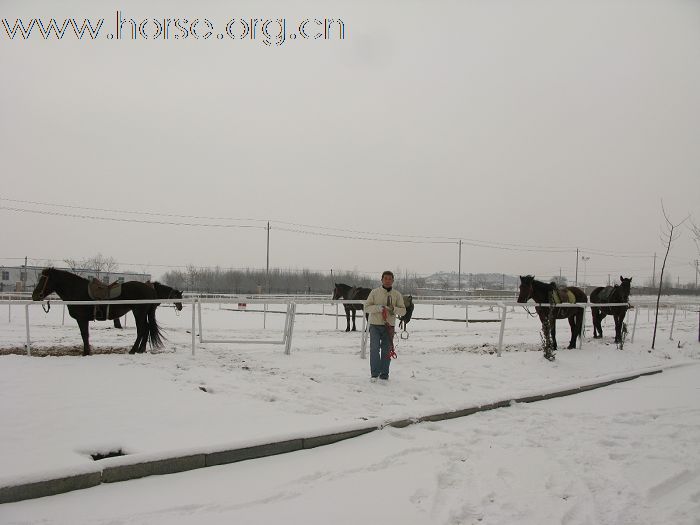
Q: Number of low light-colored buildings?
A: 1